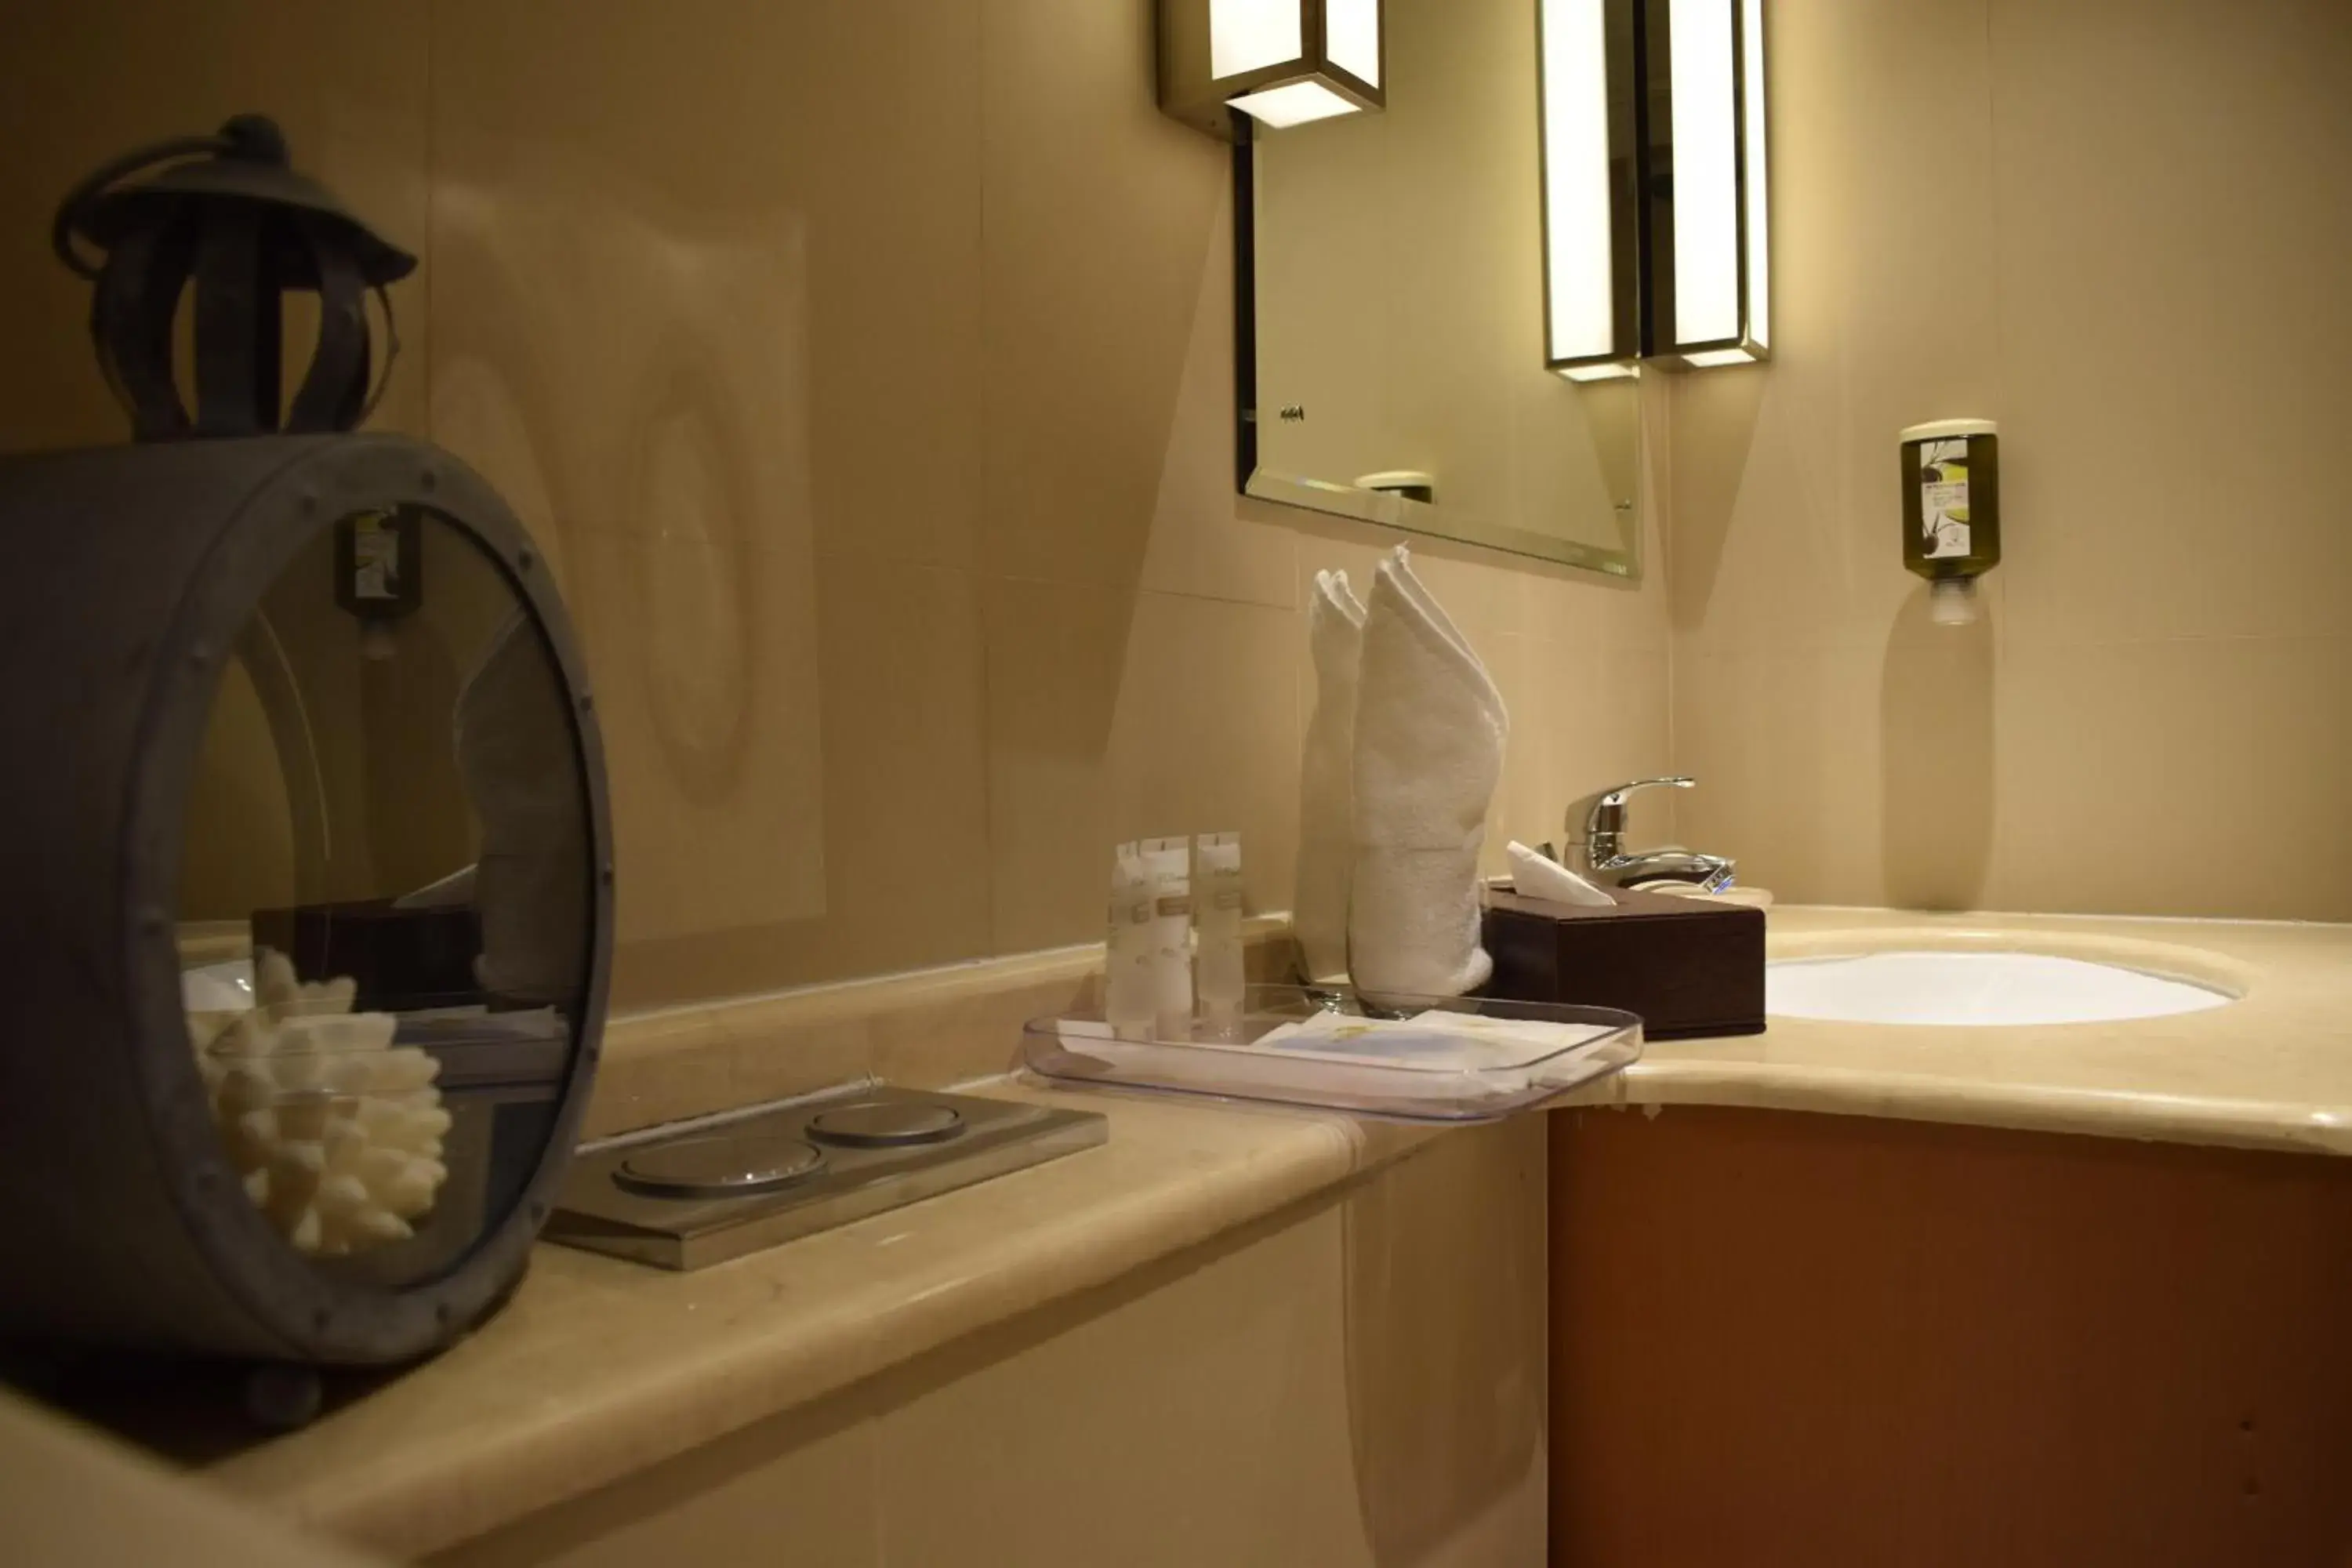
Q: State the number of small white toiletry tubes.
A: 3